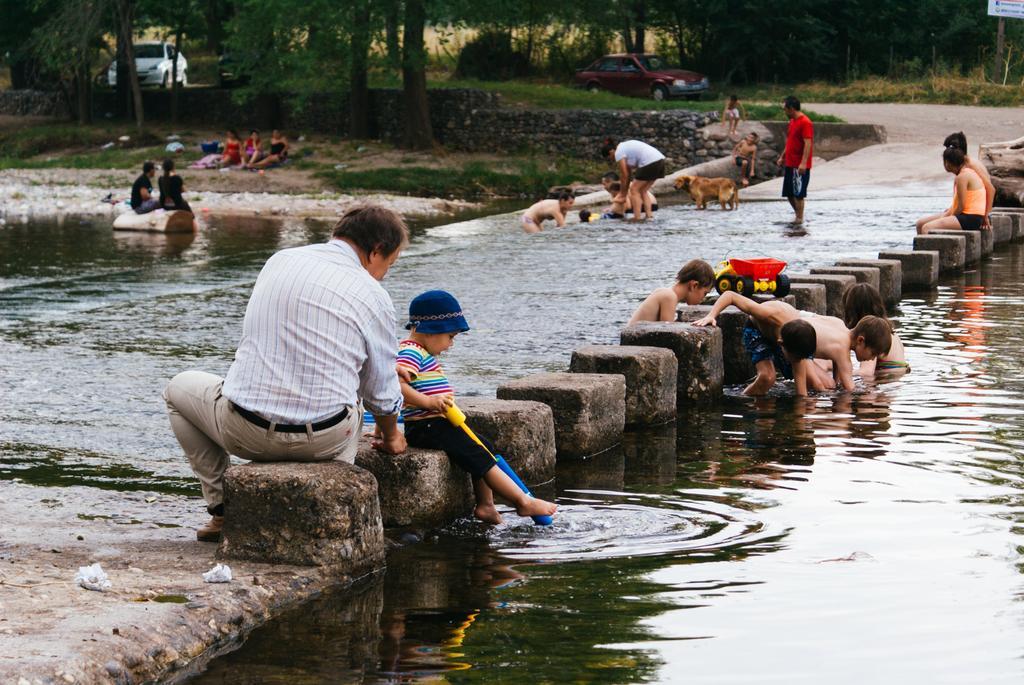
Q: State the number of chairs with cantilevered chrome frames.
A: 0